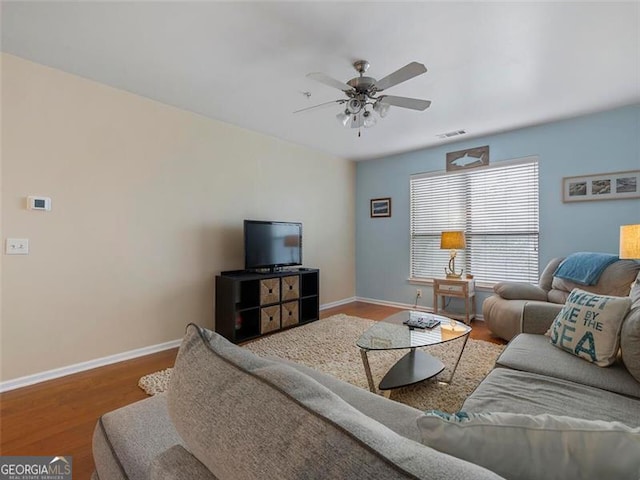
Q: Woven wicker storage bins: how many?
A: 4